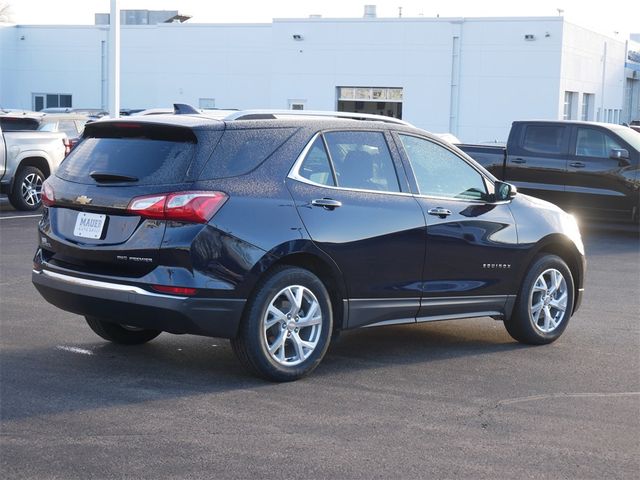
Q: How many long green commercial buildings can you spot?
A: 0